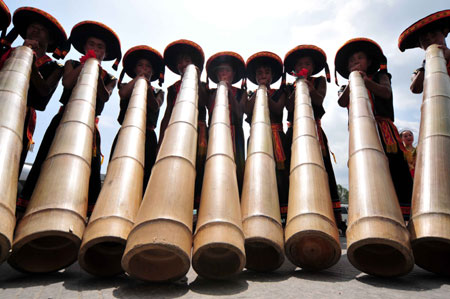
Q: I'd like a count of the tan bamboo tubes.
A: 9